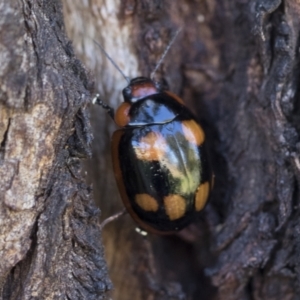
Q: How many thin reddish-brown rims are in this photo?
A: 1